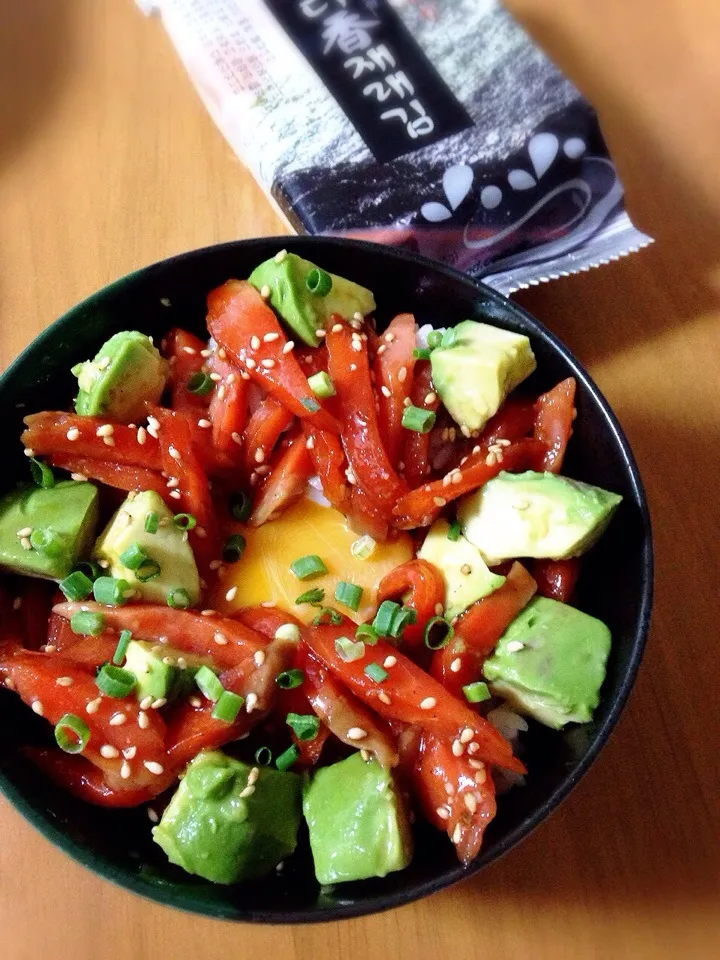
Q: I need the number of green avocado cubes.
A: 11